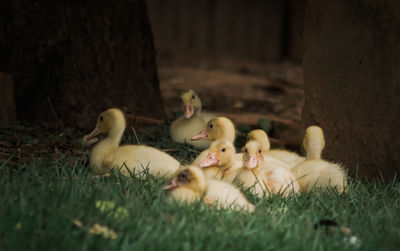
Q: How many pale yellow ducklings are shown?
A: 8